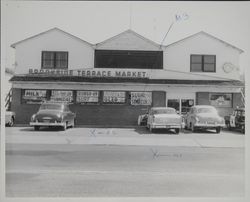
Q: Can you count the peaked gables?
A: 3